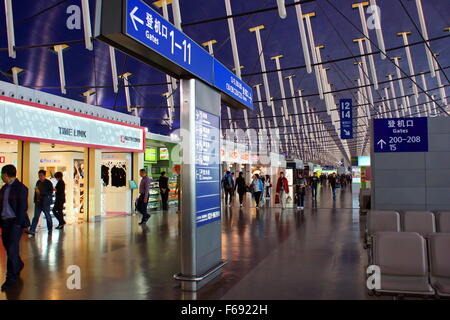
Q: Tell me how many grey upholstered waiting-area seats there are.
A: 5